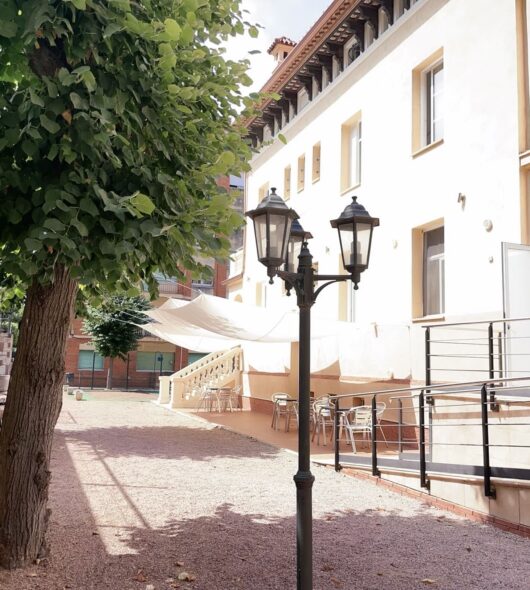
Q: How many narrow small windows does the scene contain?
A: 3